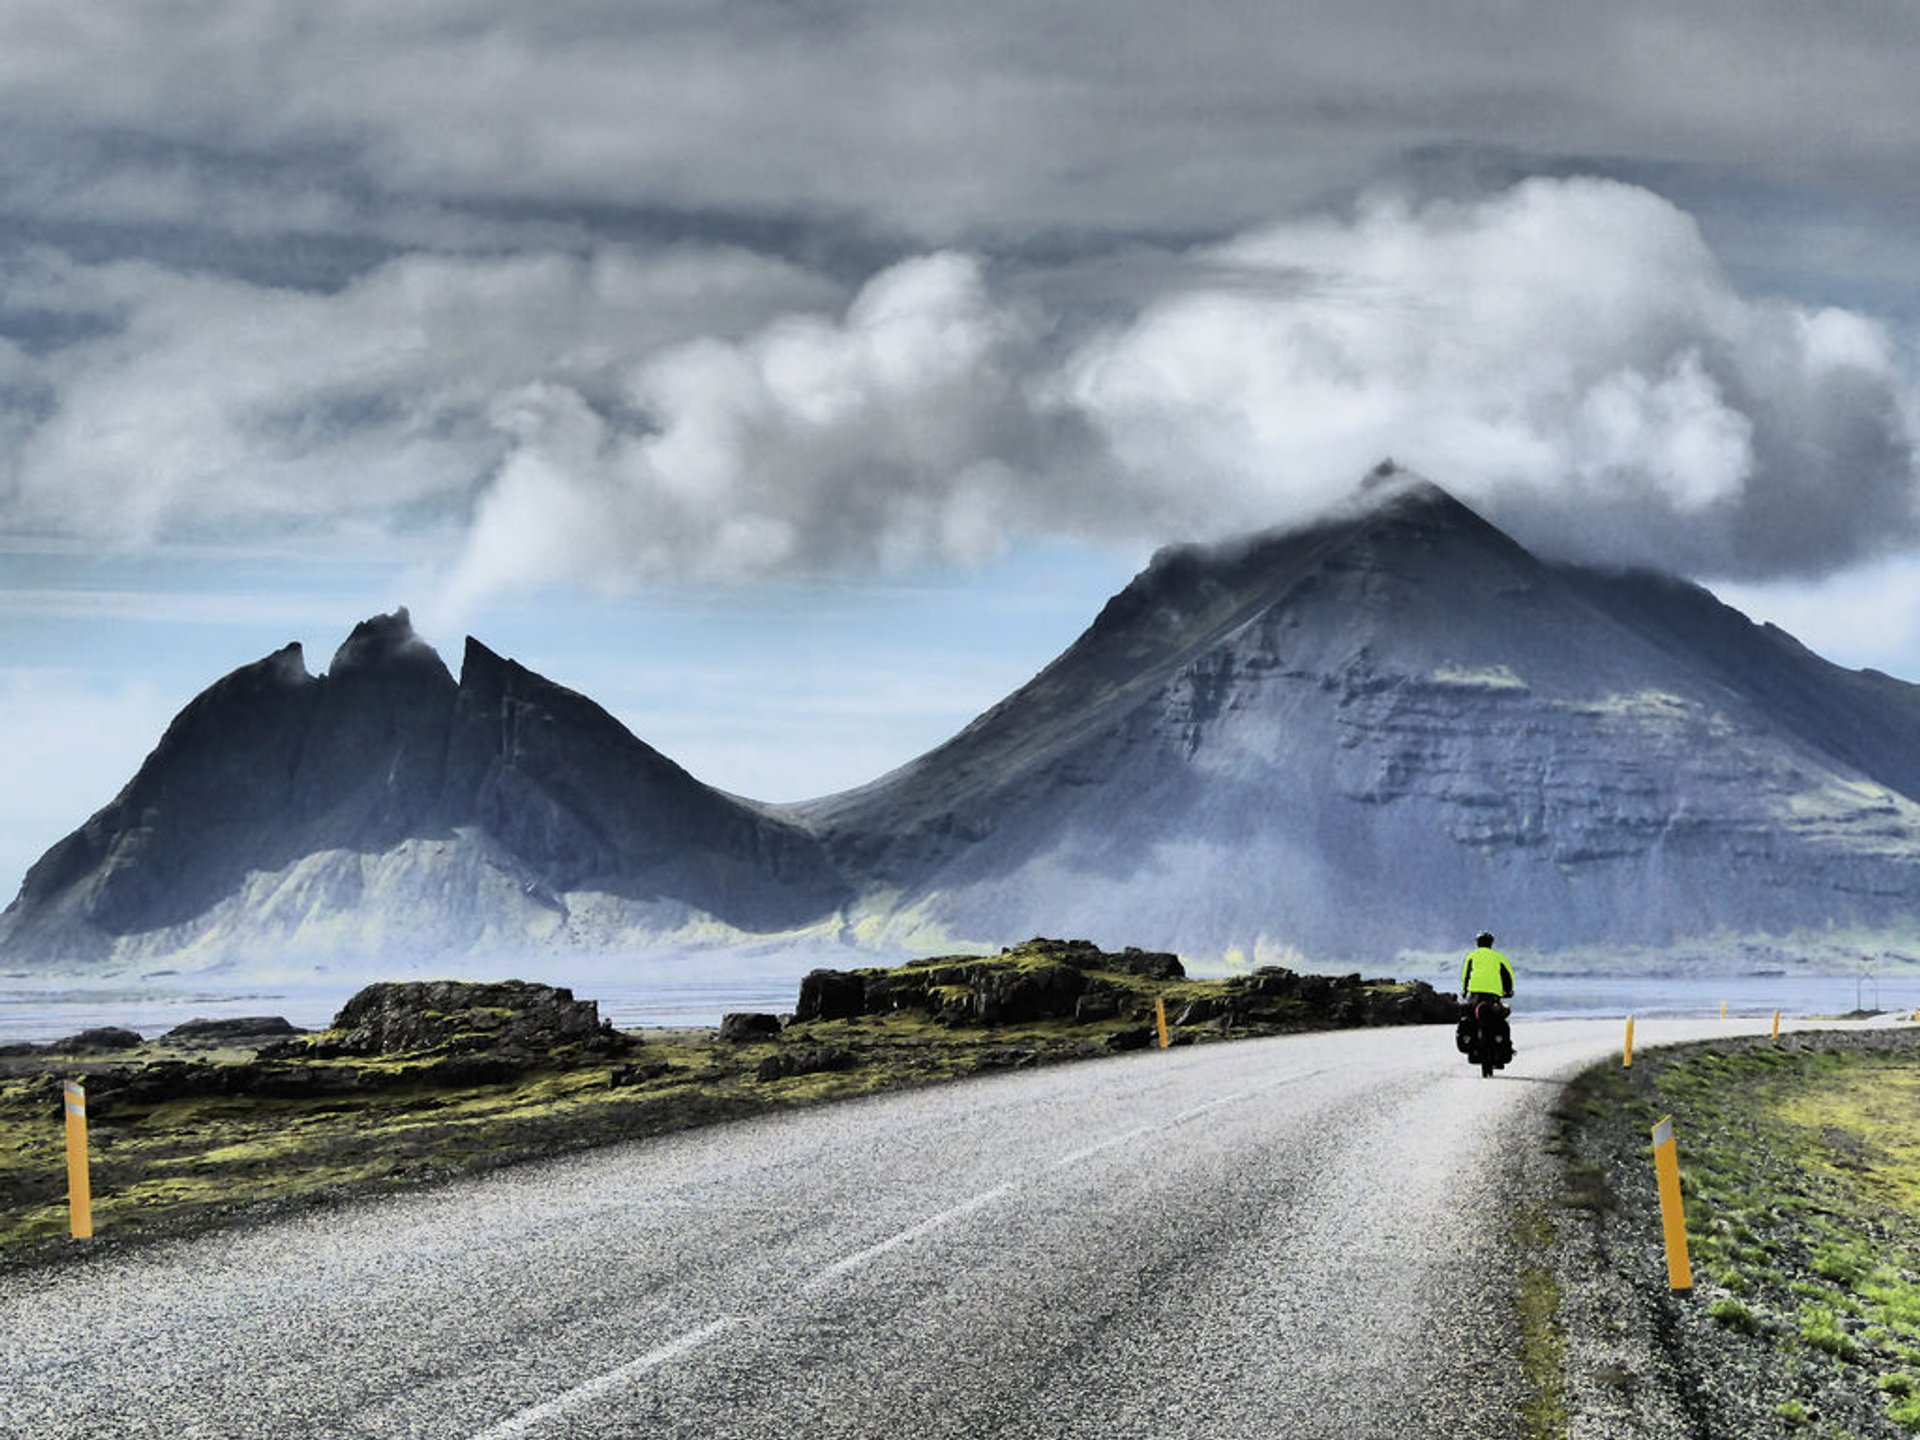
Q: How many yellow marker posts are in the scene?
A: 6